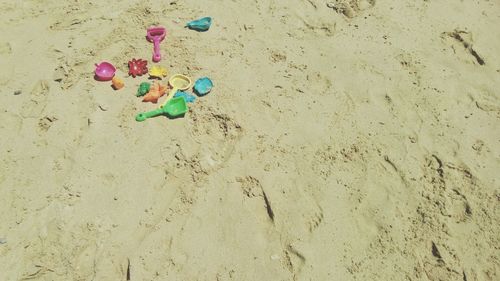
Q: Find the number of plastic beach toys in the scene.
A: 12